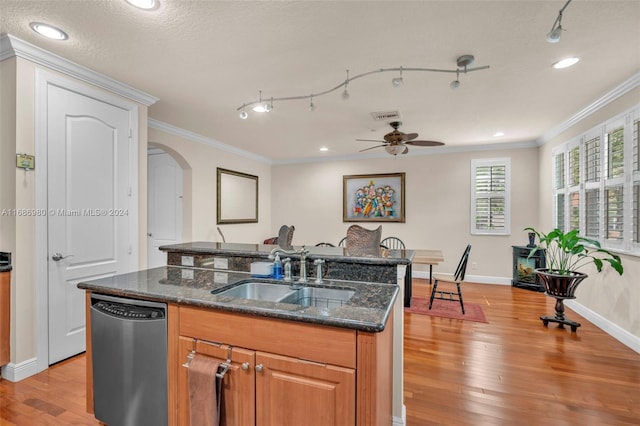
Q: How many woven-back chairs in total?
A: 2